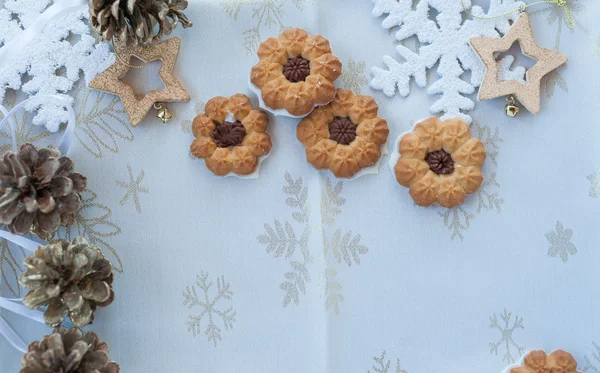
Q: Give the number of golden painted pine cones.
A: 4